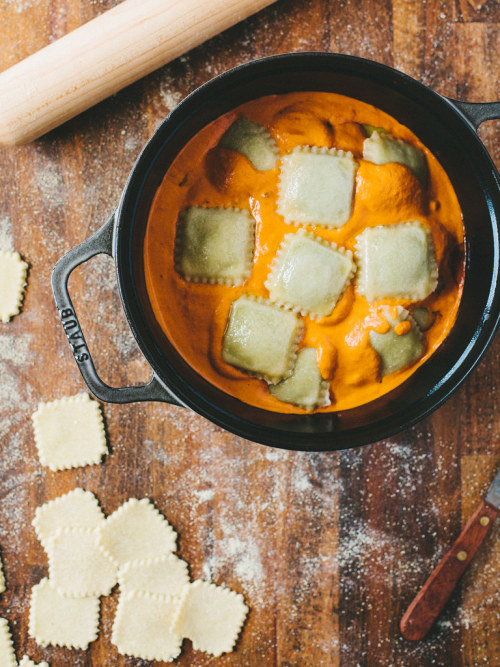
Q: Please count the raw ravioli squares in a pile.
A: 7